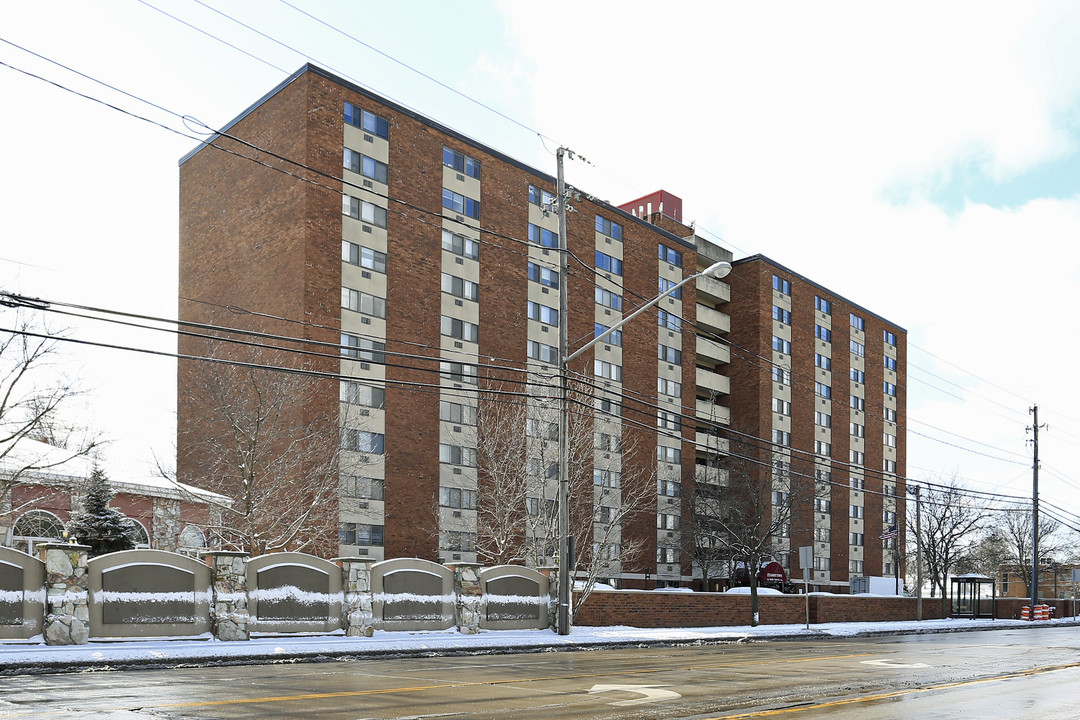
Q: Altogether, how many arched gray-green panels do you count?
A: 5